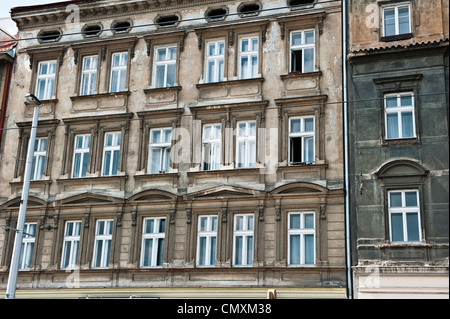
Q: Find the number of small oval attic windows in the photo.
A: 7